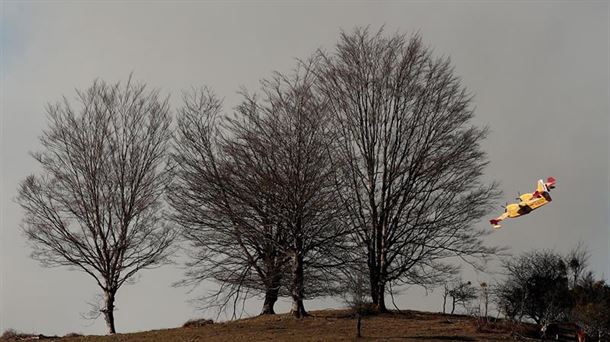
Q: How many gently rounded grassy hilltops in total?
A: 1